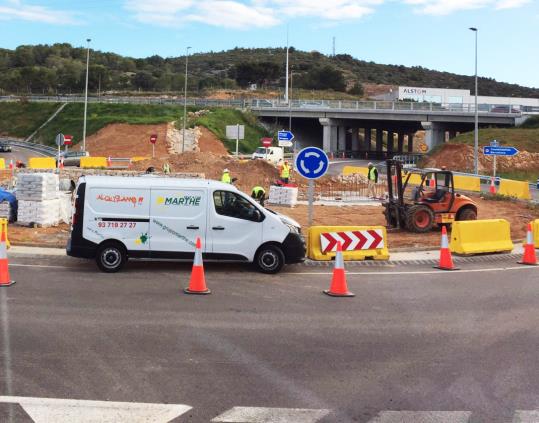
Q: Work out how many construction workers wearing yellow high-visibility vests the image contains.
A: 4